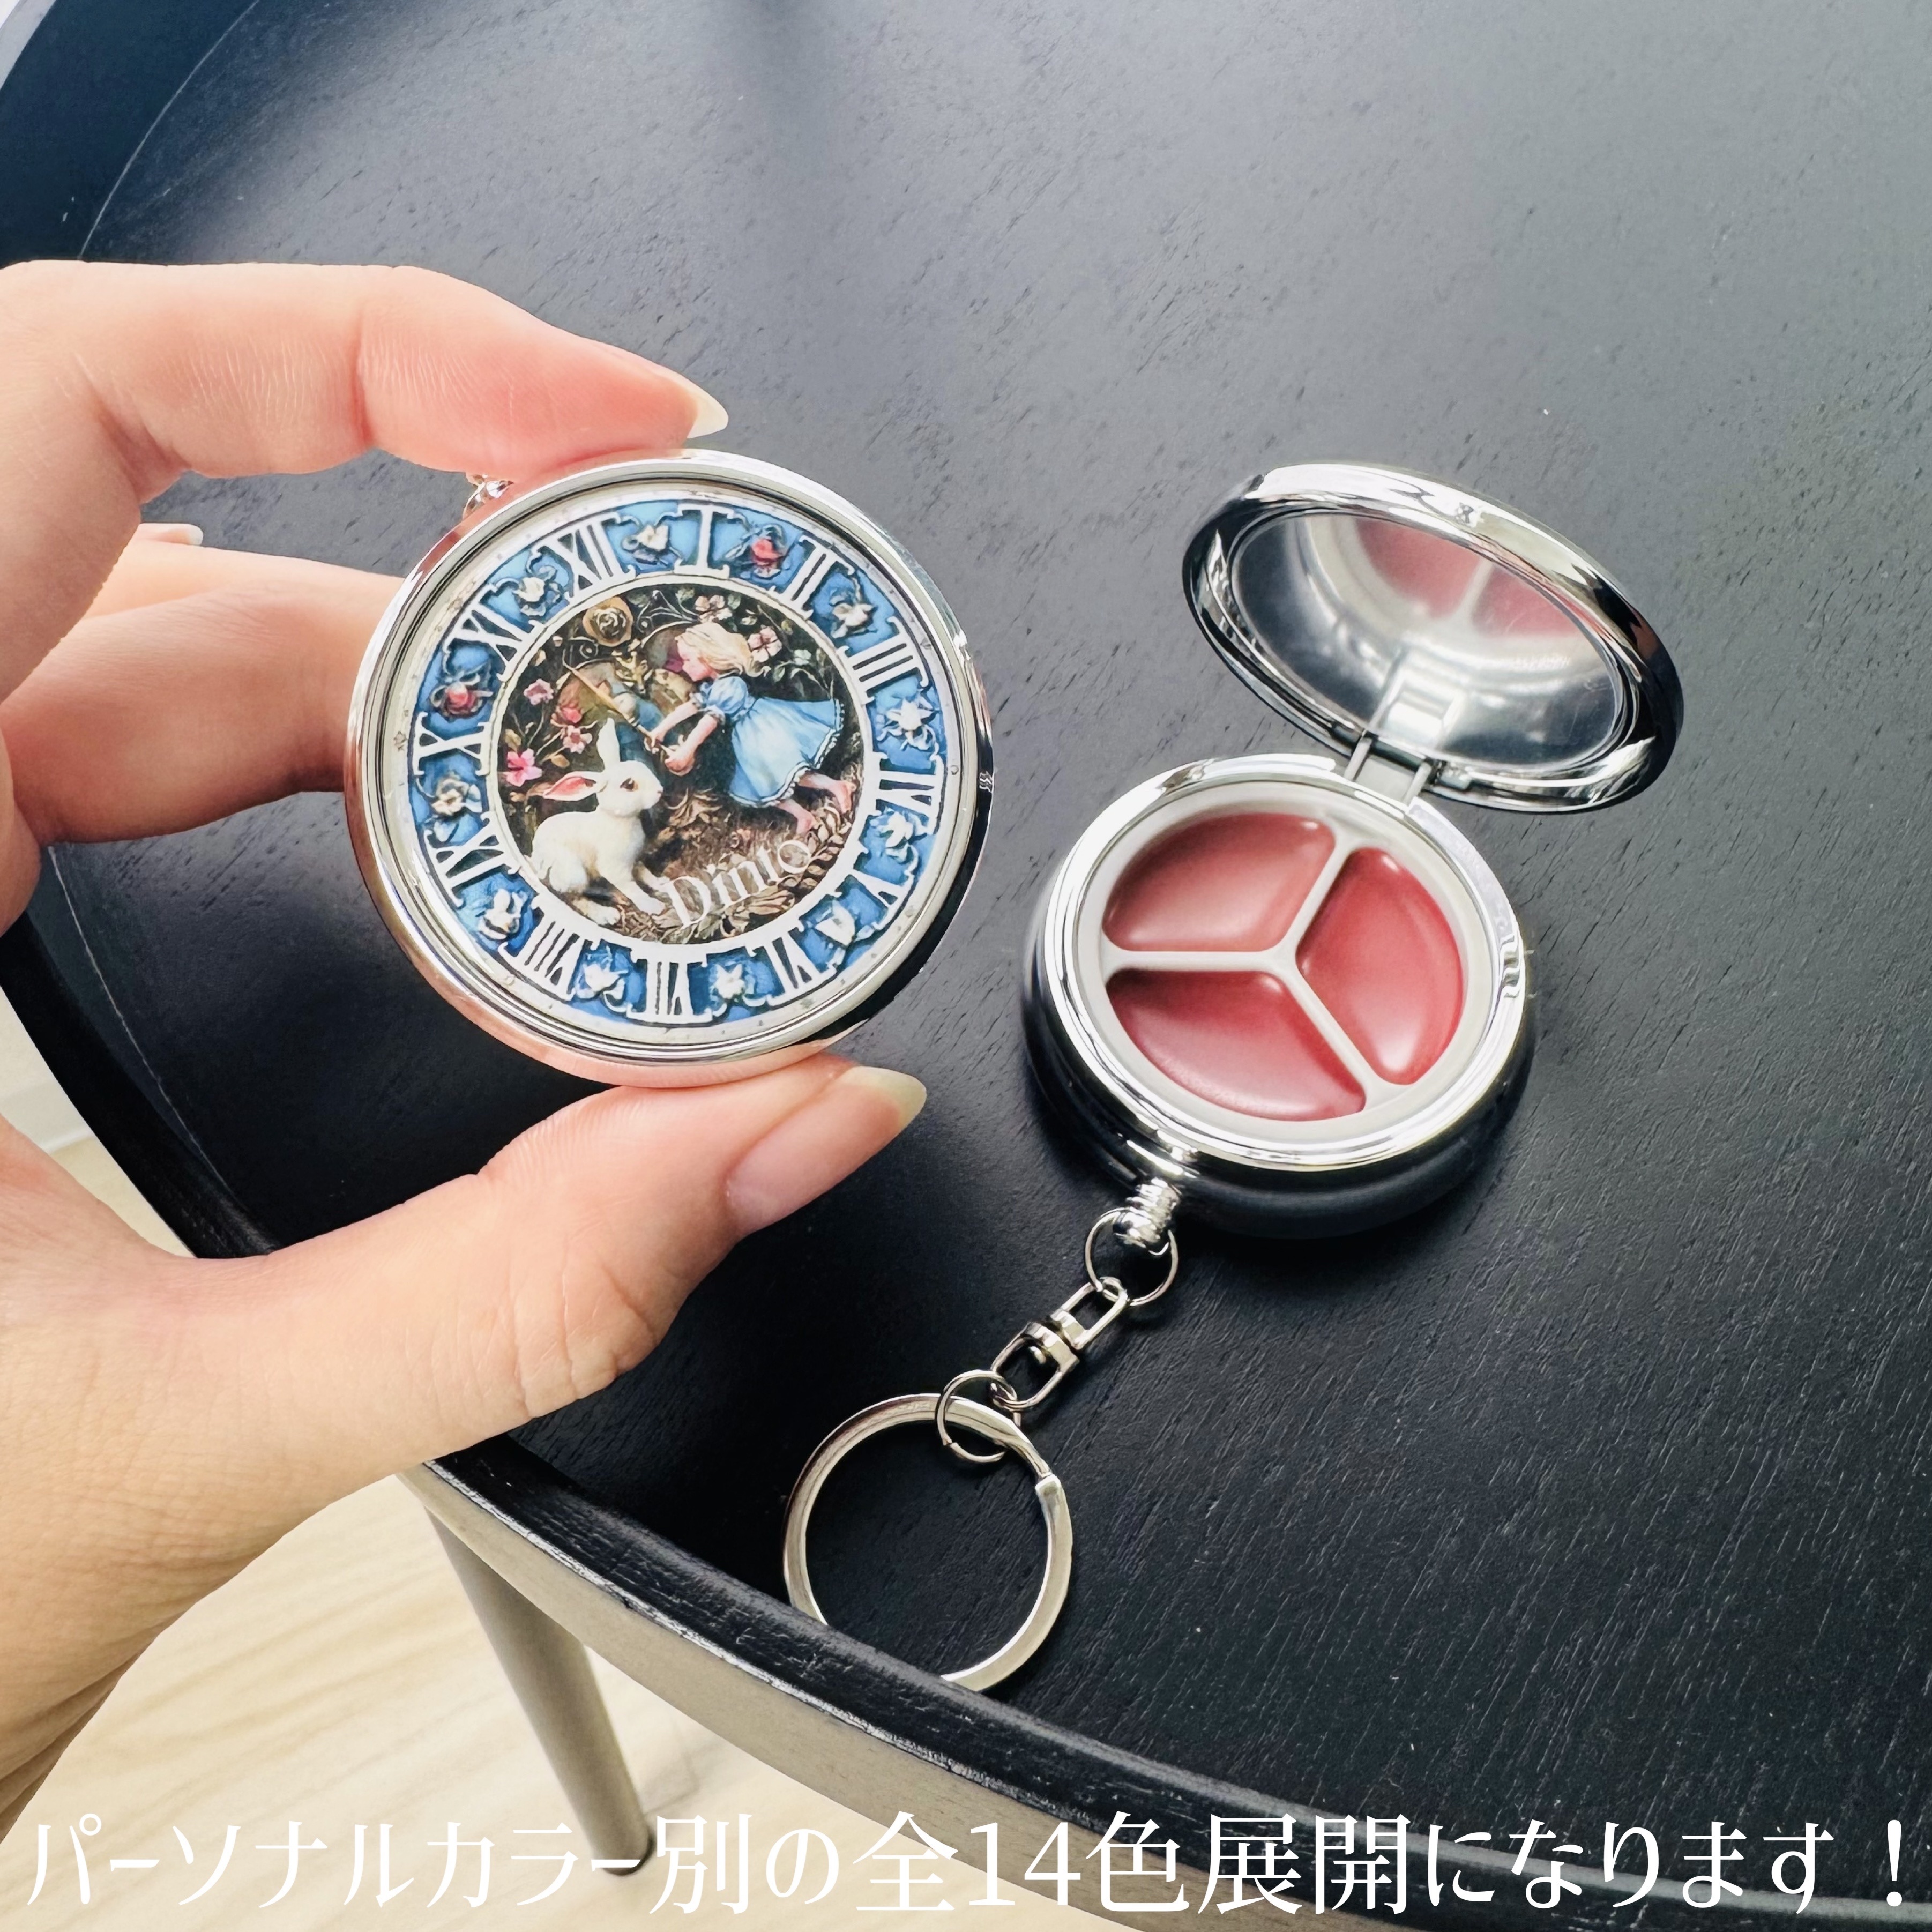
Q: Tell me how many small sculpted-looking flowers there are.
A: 12